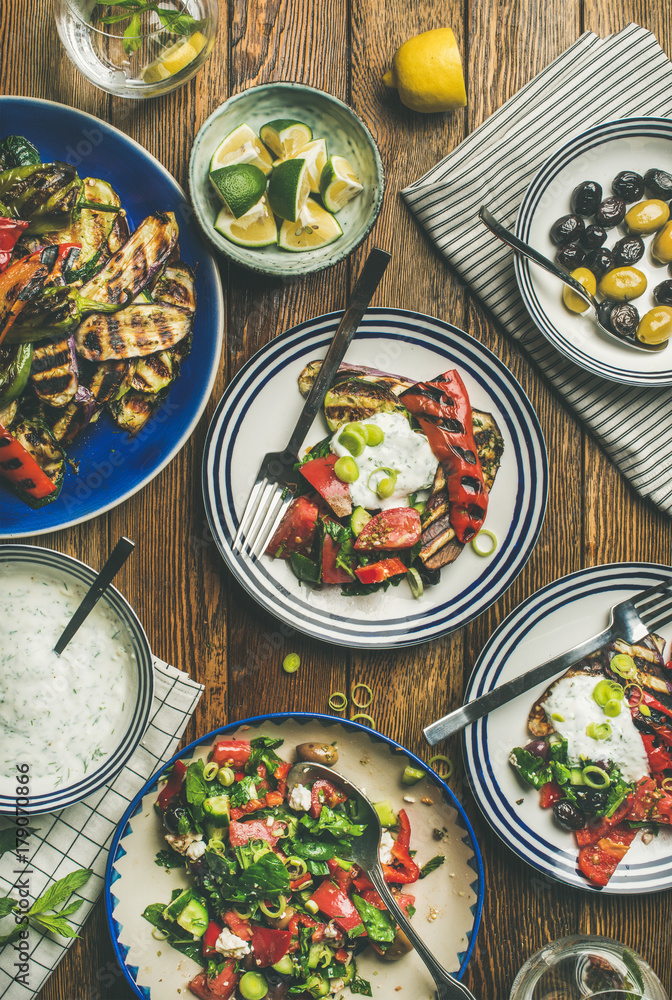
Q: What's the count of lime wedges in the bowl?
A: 8